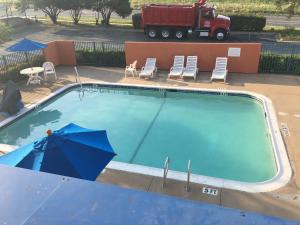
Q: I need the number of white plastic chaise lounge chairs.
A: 4